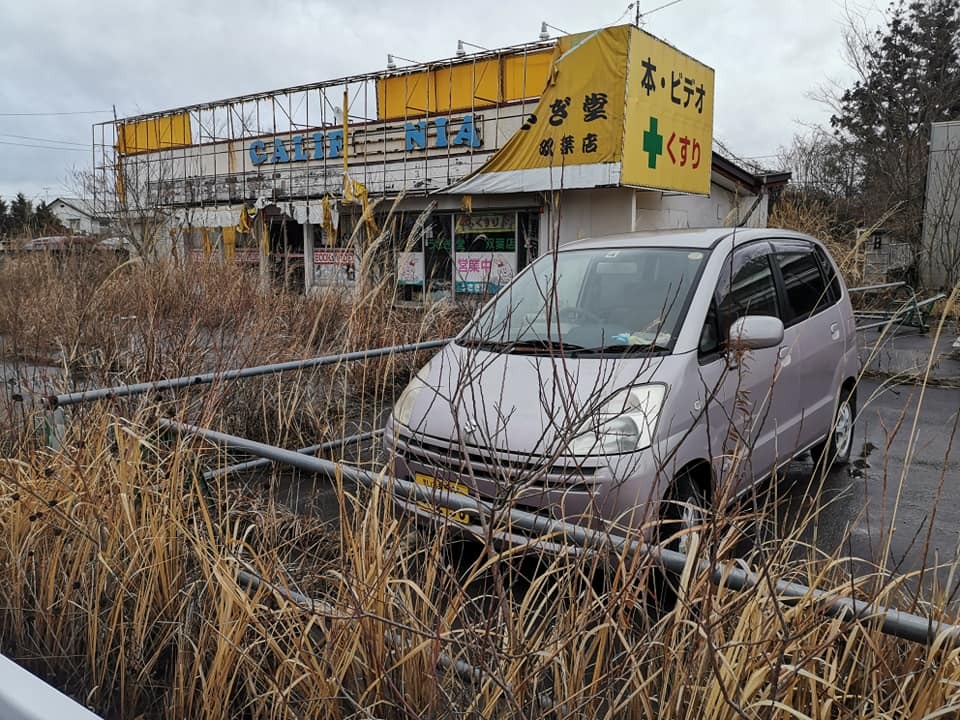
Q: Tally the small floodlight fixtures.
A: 3